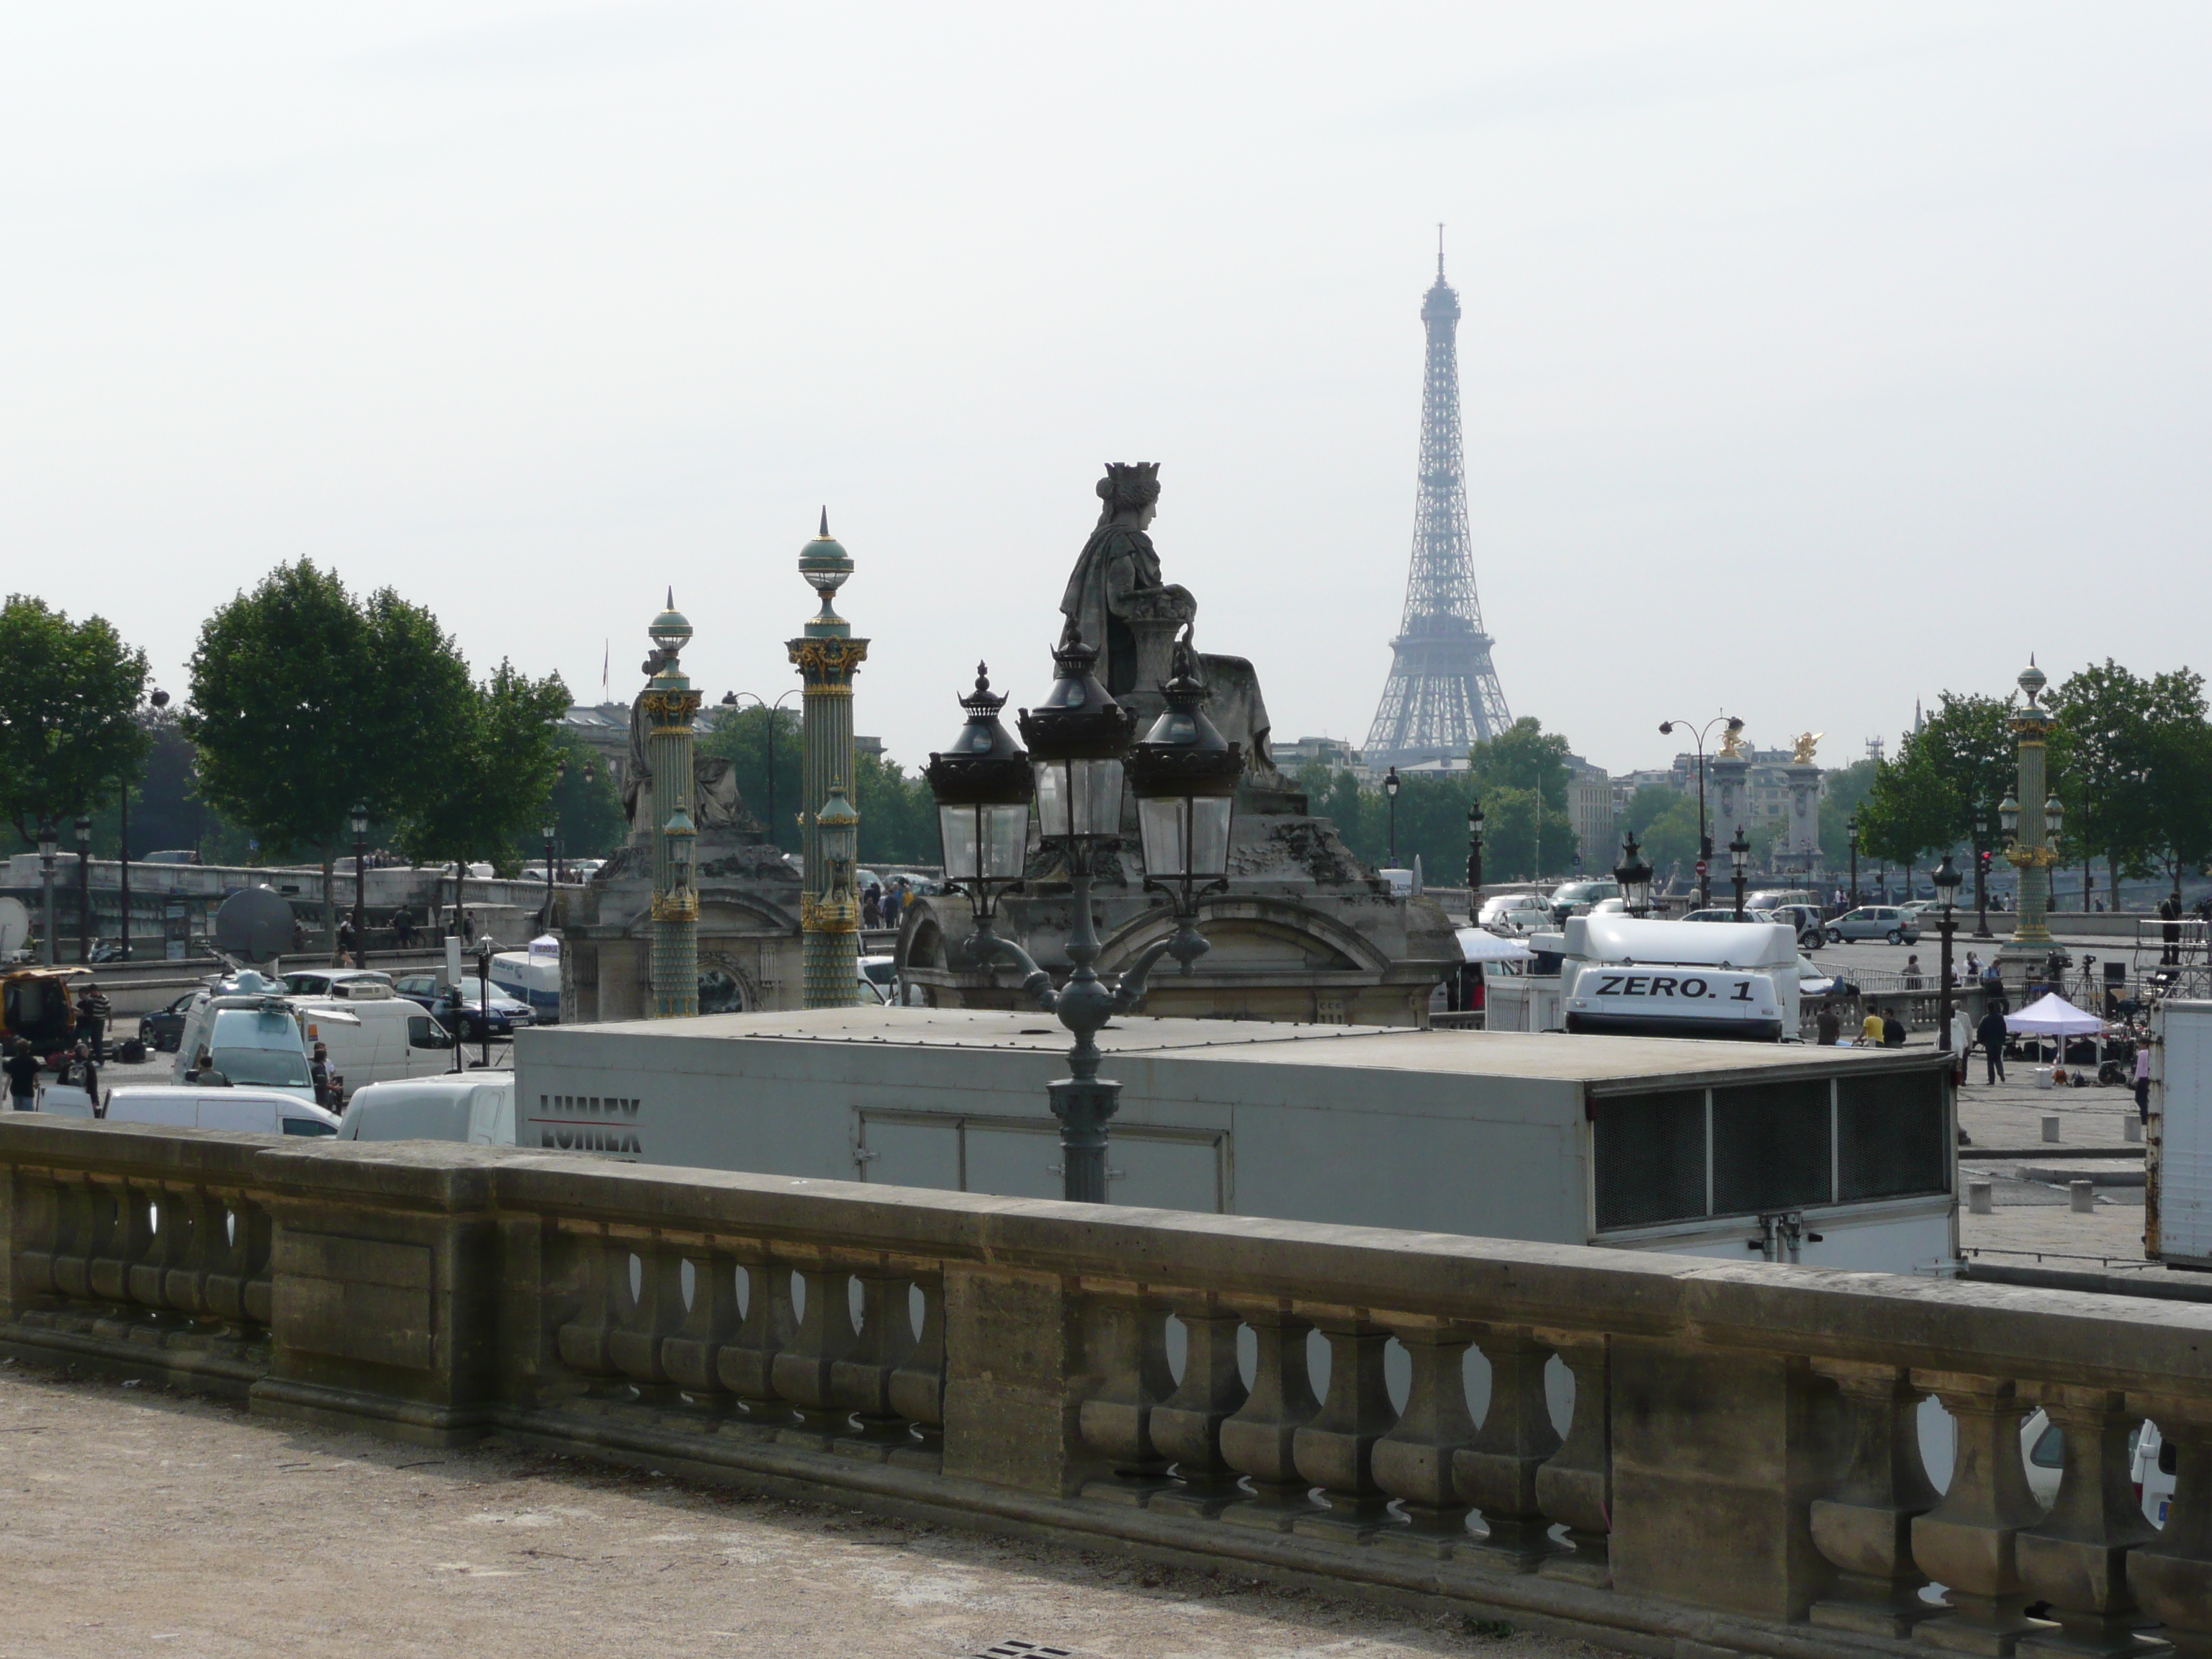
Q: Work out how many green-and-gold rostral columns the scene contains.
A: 3